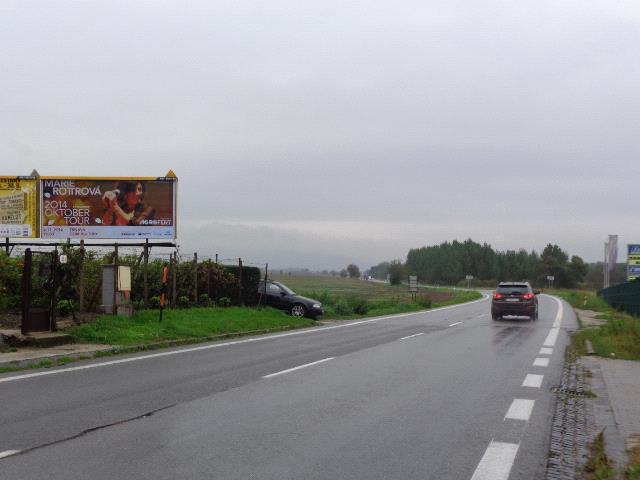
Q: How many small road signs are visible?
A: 3